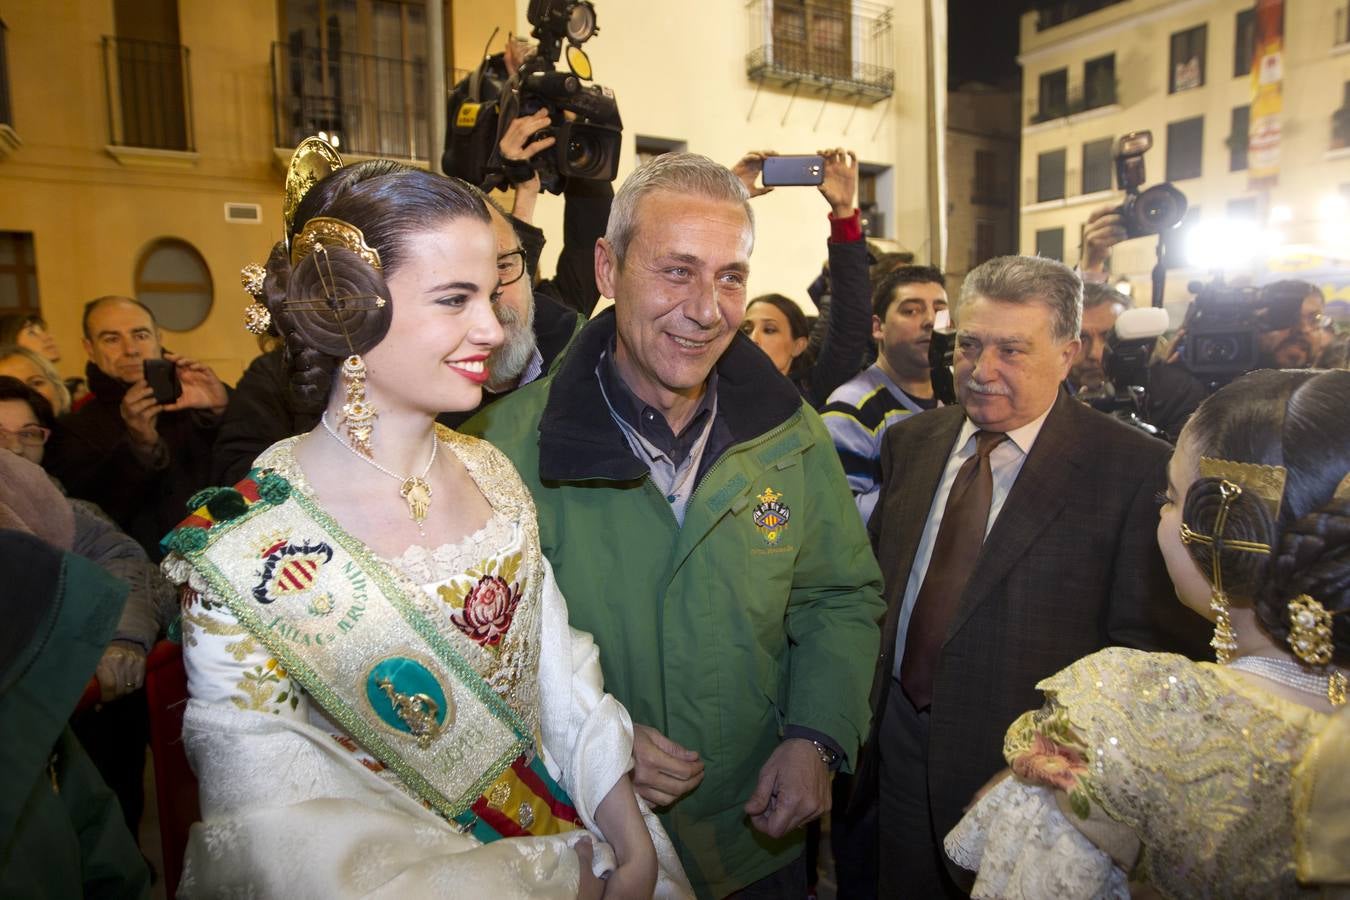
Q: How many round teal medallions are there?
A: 1